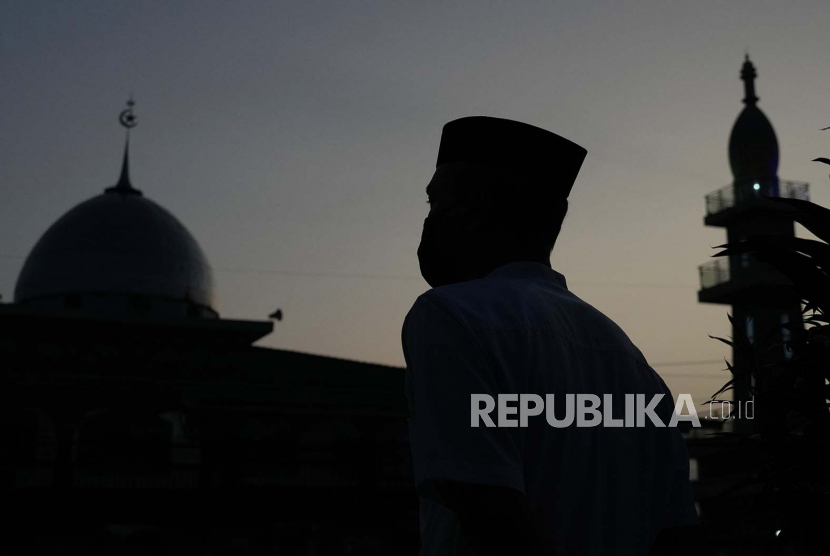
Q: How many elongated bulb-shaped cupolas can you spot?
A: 1